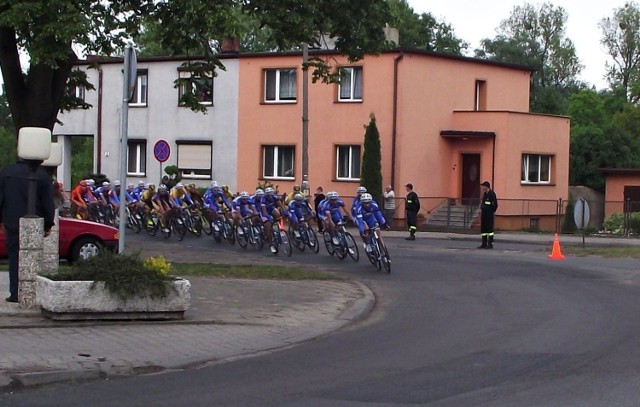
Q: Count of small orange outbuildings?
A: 1